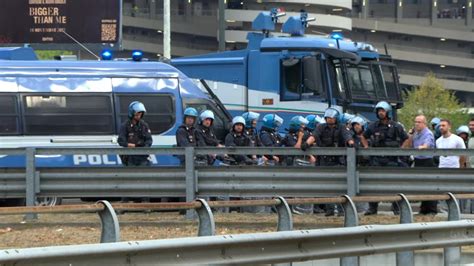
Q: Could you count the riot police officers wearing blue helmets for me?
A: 14